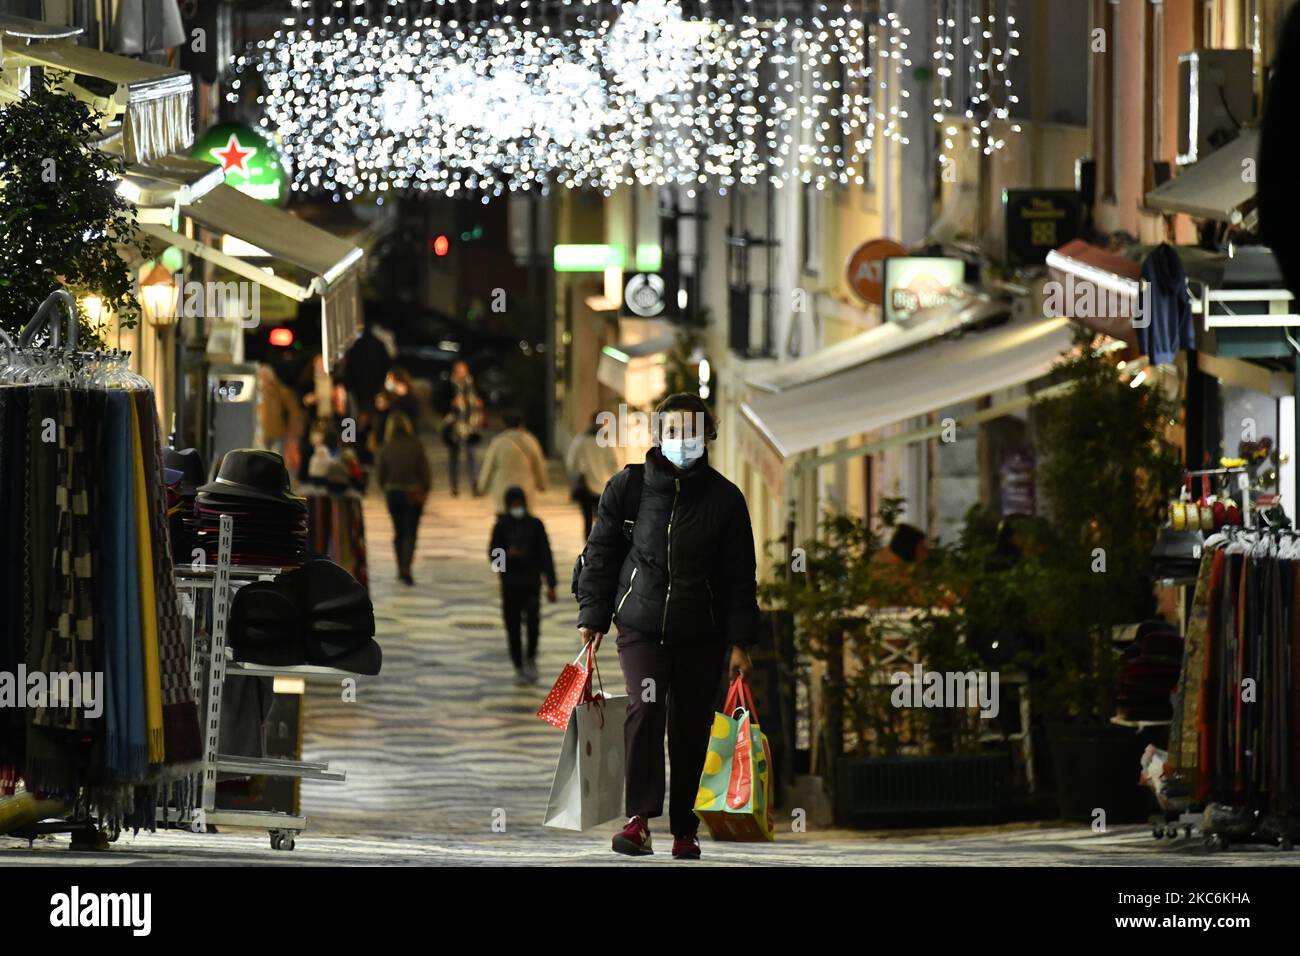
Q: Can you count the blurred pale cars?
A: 0